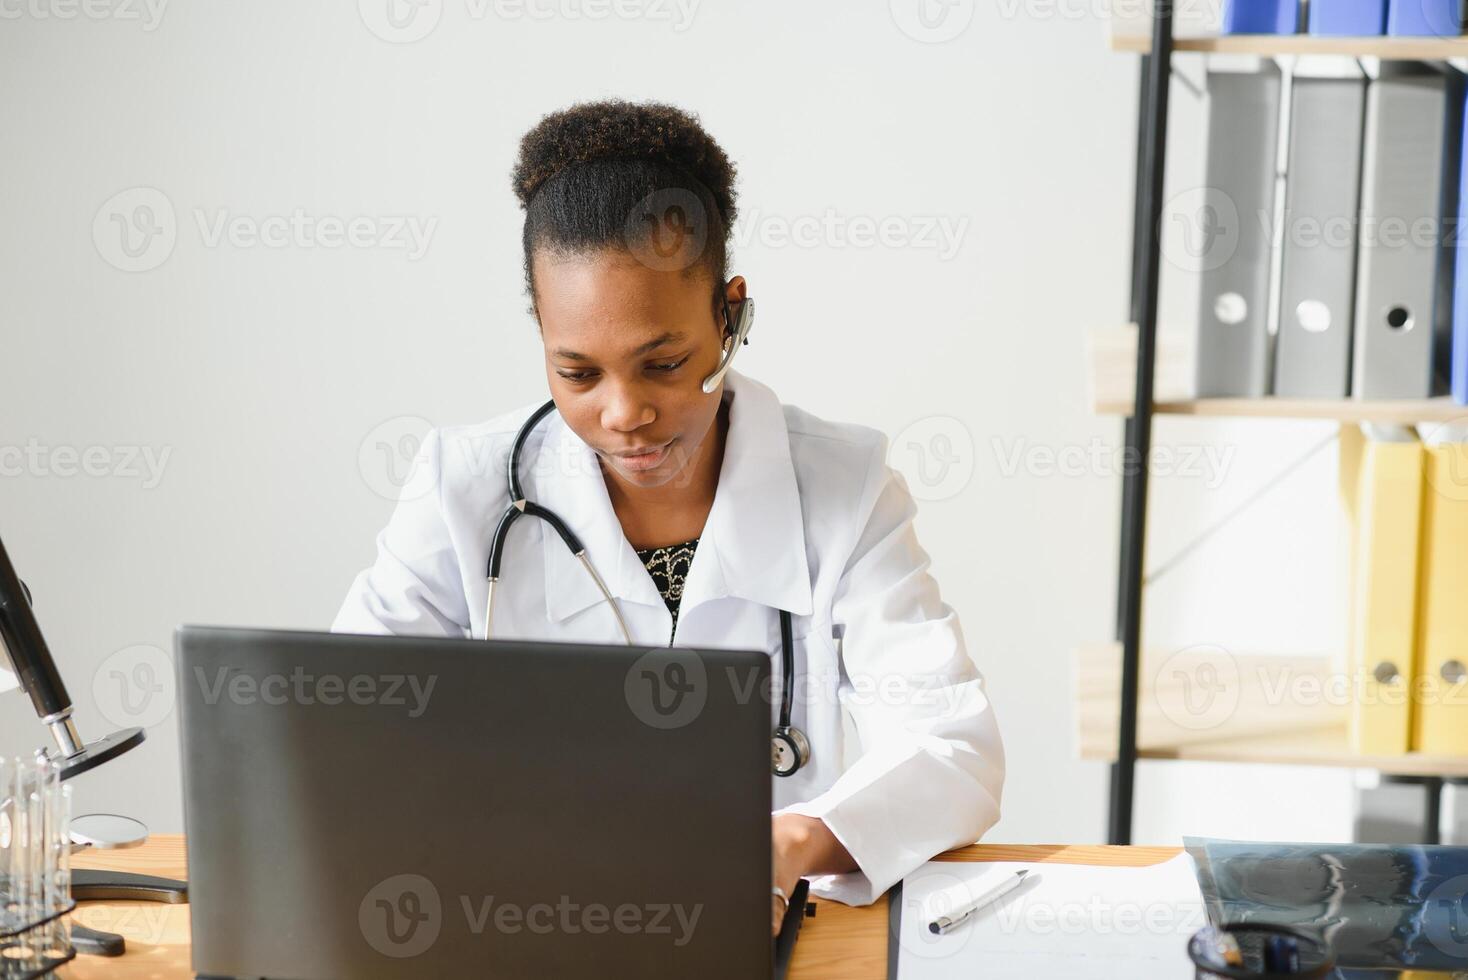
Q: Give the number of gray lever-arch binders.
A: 3